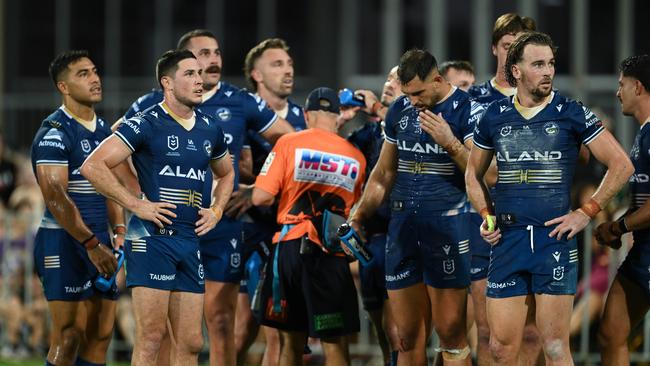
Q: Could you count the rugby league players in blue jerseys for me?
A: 10